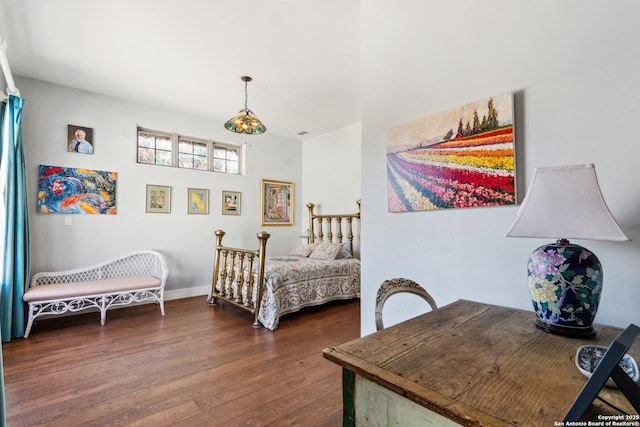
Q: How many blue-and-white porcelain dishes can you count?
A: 1